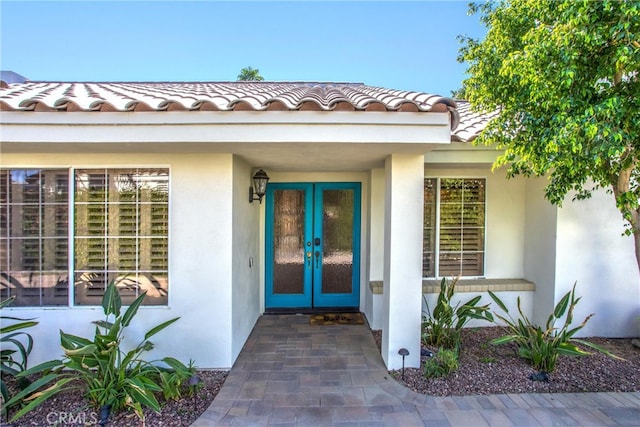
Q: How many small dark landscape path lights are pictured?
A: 2